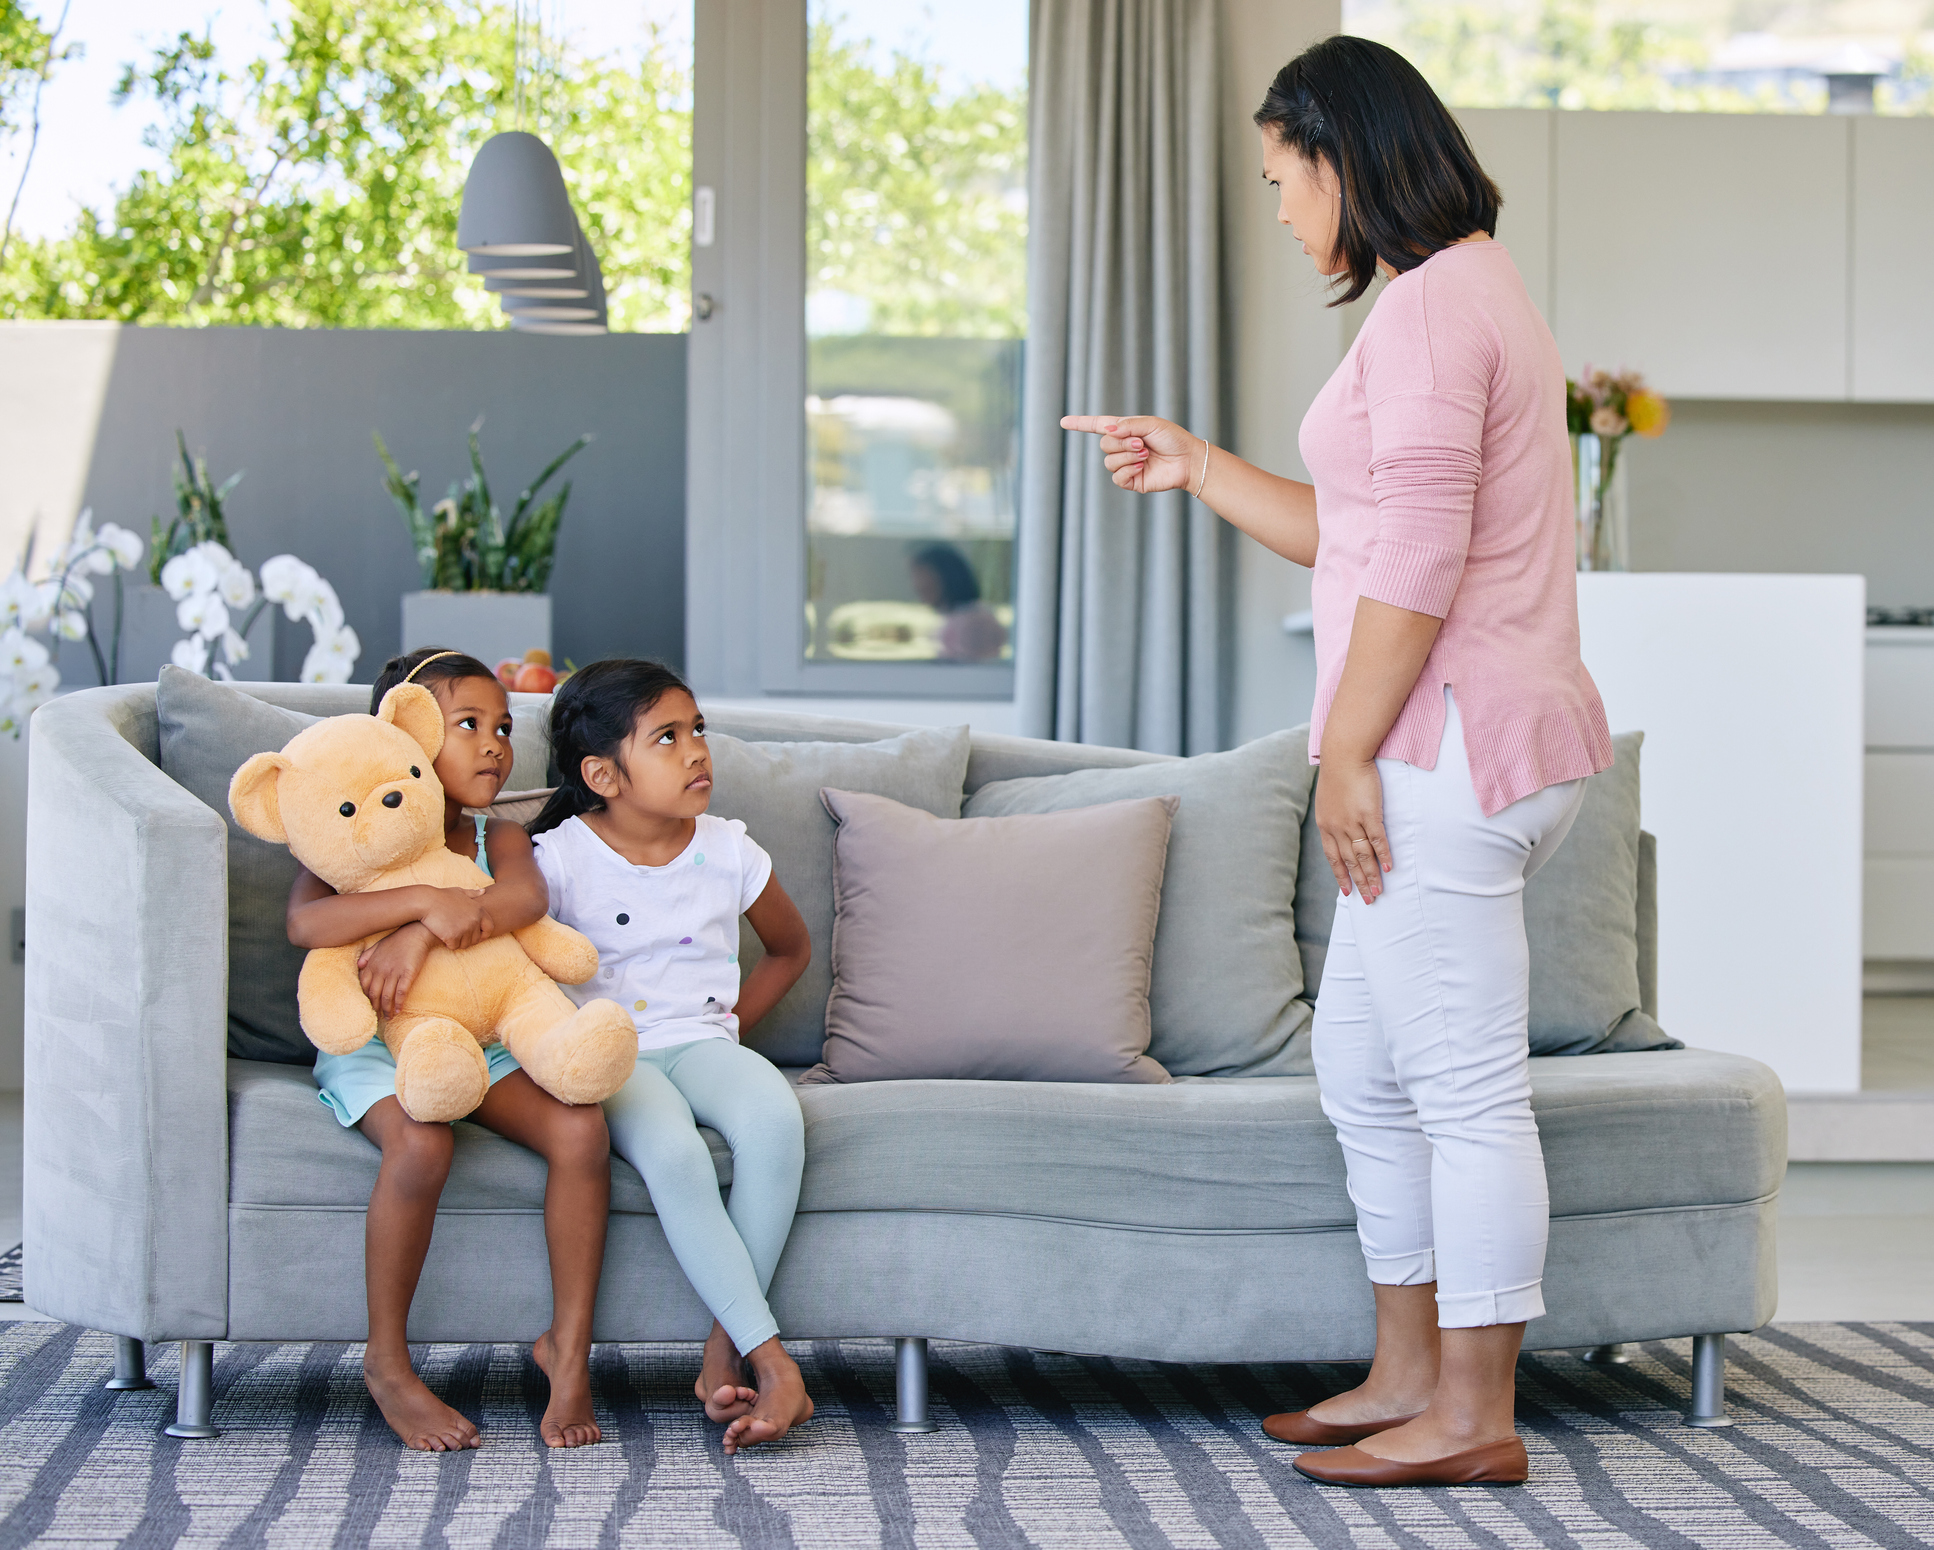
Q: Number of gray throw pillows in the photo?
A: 4